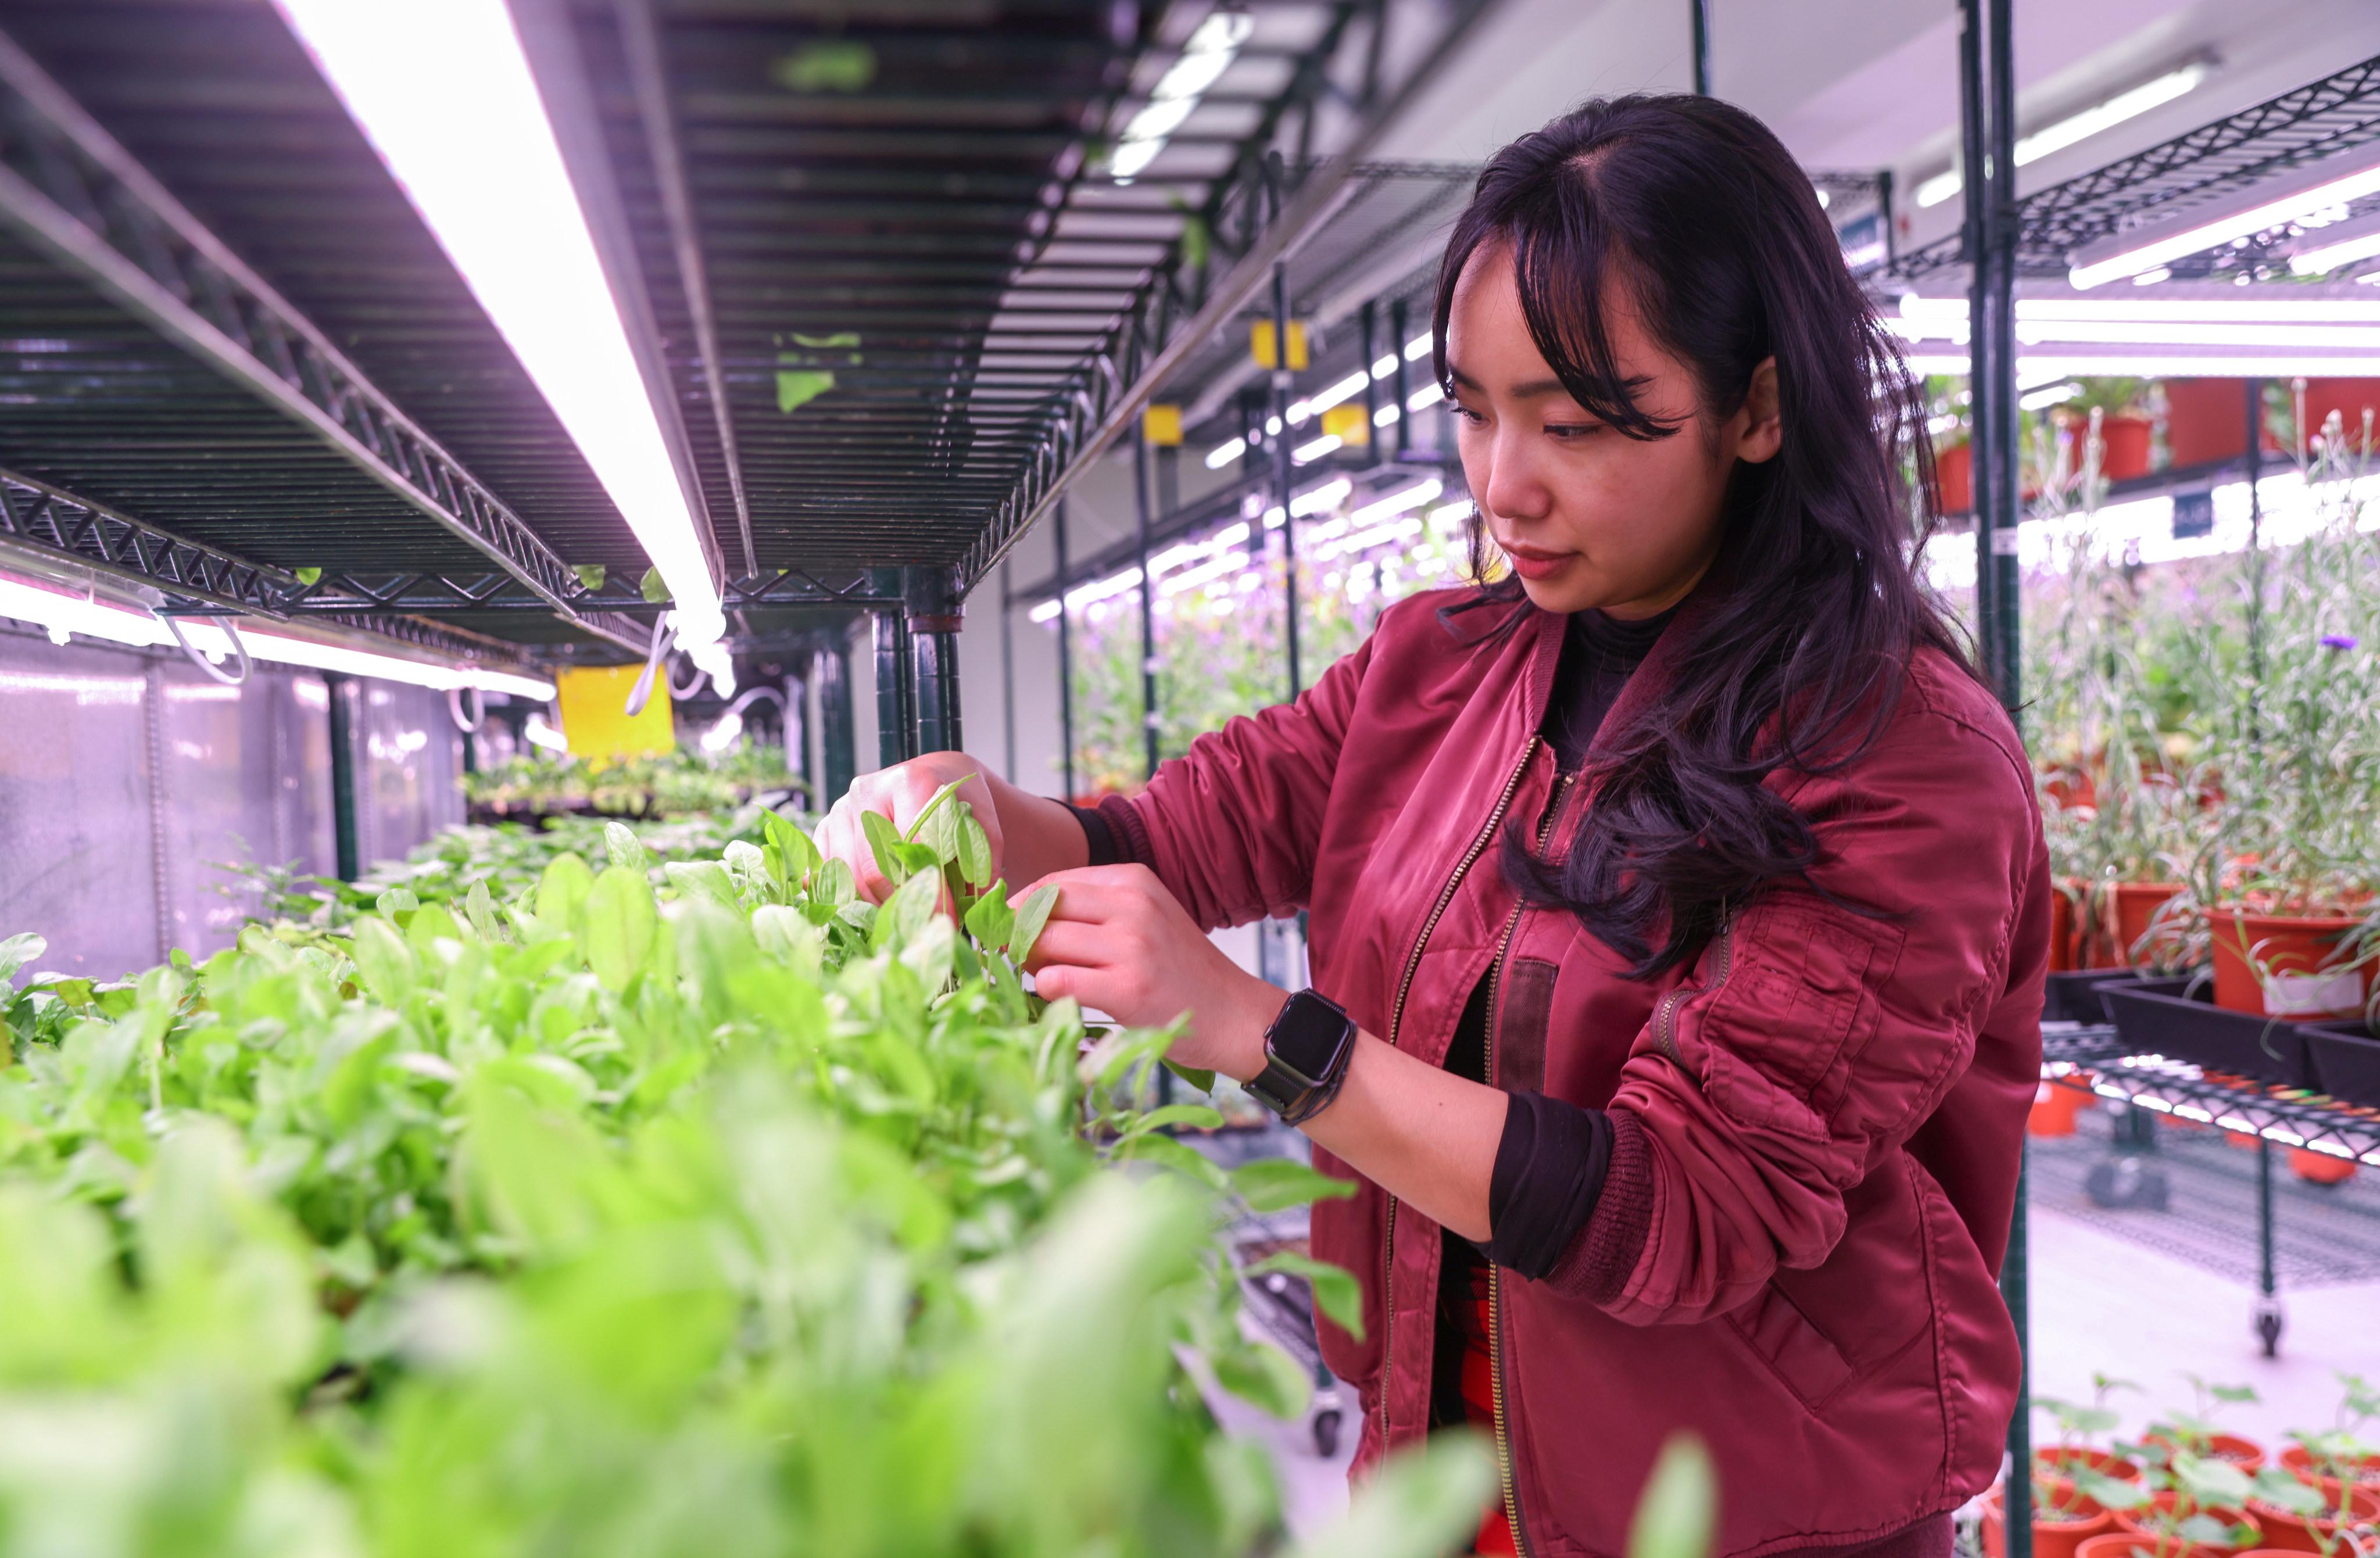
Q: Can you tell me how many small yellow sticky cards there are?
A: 4